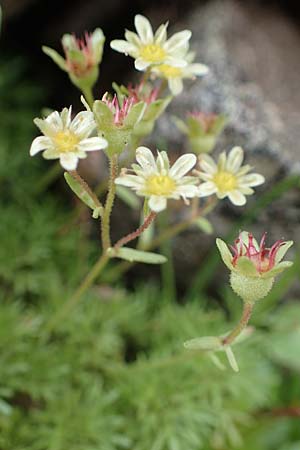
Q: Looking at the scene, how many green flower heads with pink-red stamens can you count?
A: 5